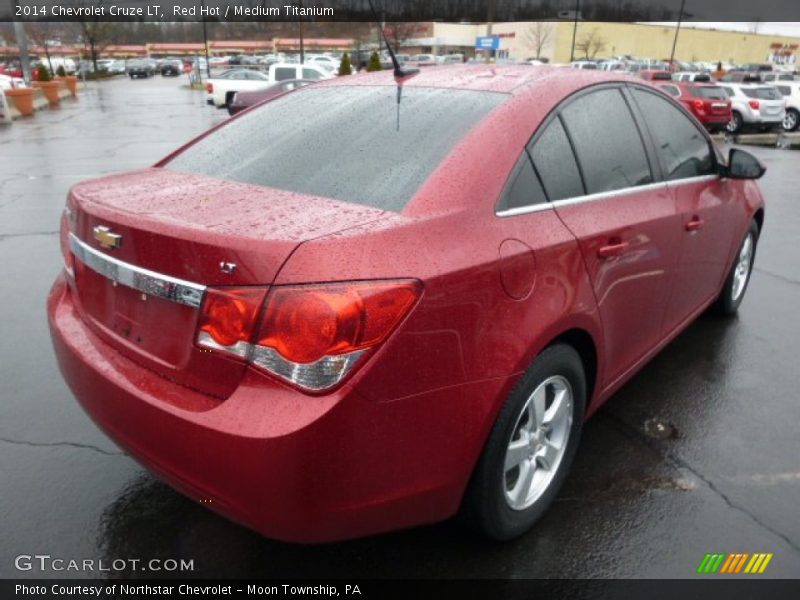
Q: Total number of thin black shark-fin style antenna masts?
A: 1